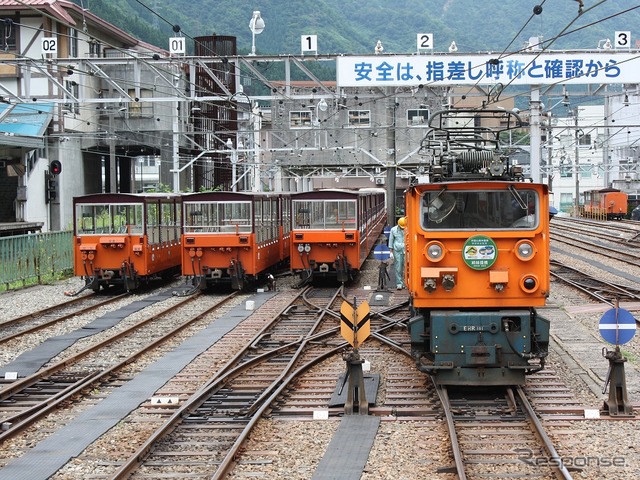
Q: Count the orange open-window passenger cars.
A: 3